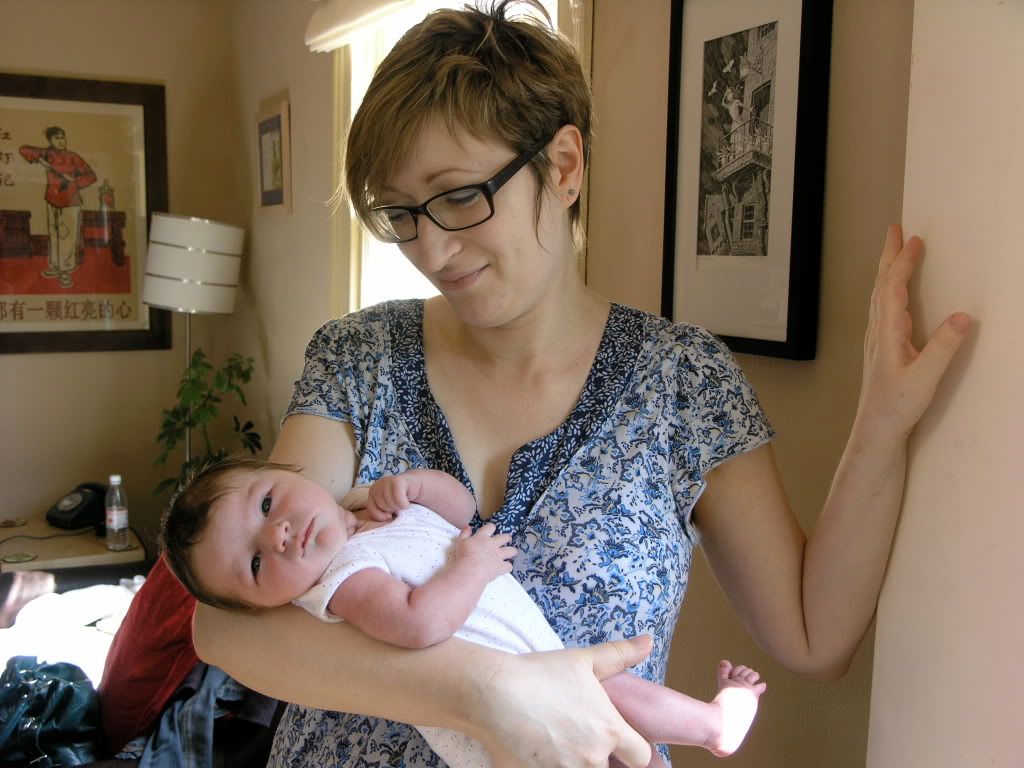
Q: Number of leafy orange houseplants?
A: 0